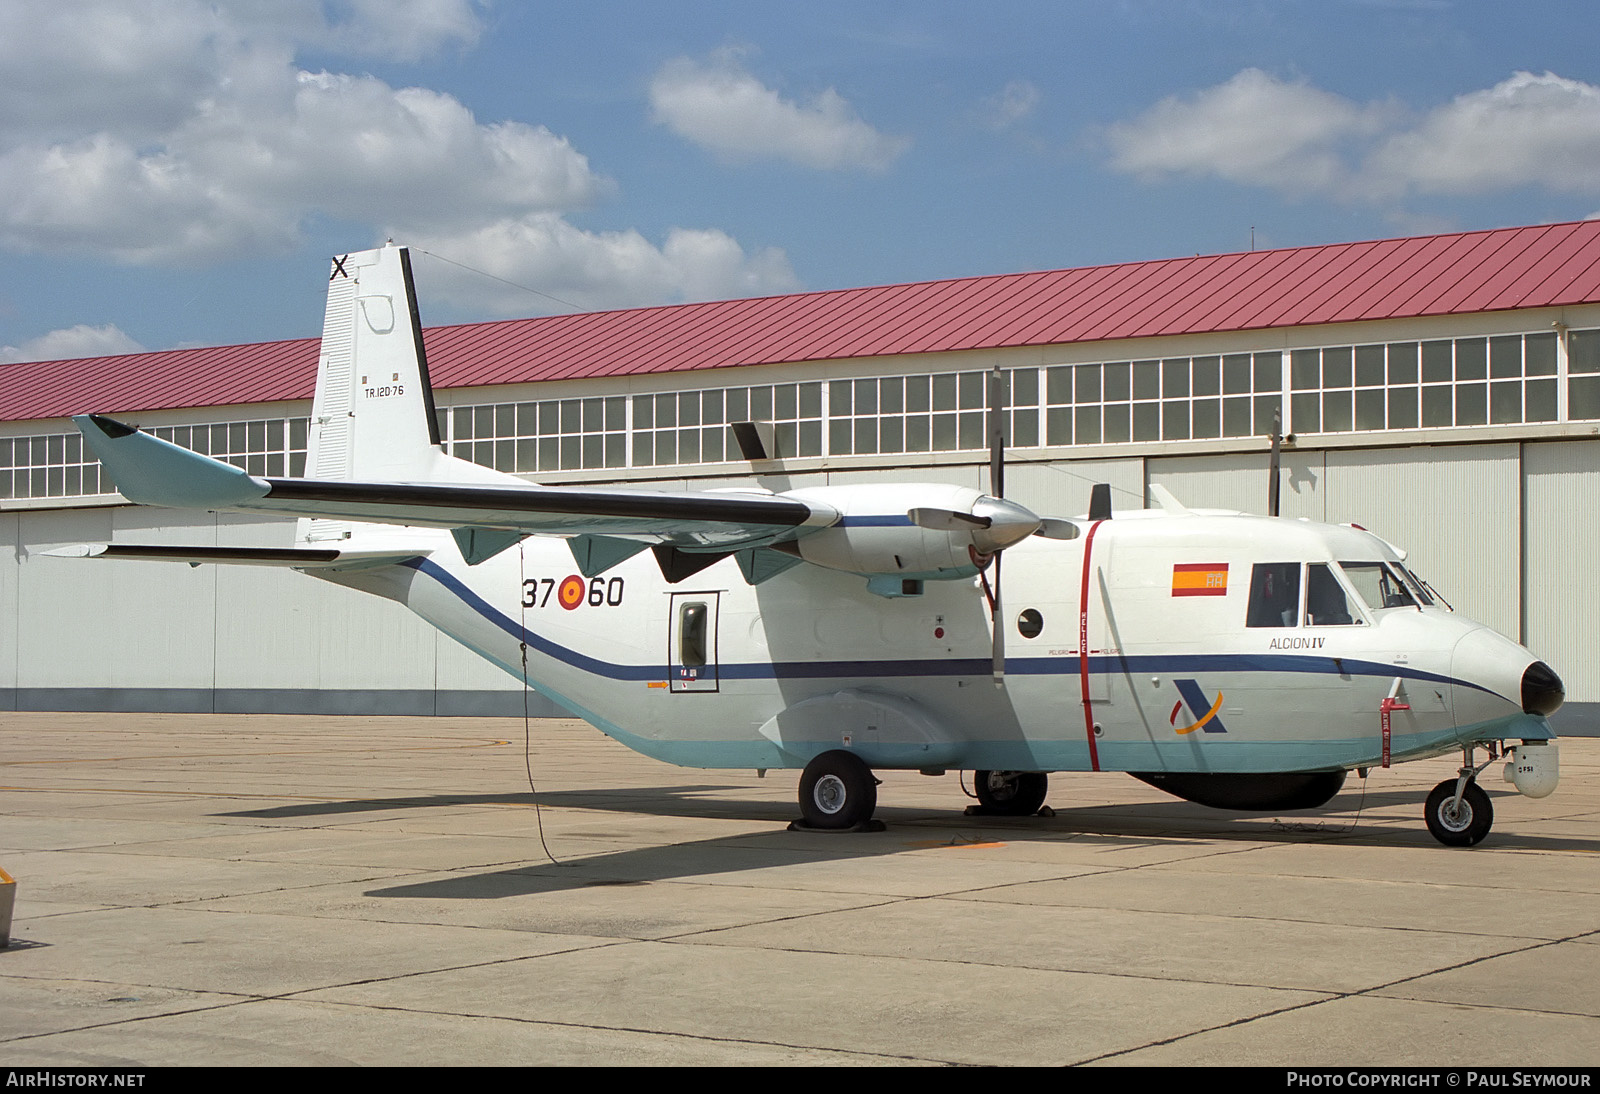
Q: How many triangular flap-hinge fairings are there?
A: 4